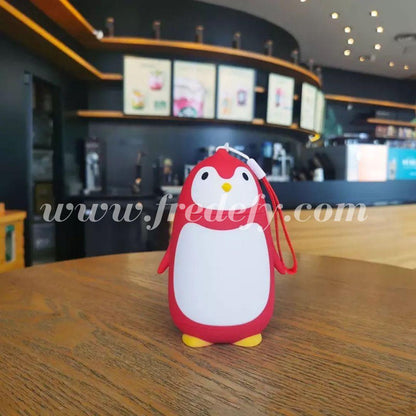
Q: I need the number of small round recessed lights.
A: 11